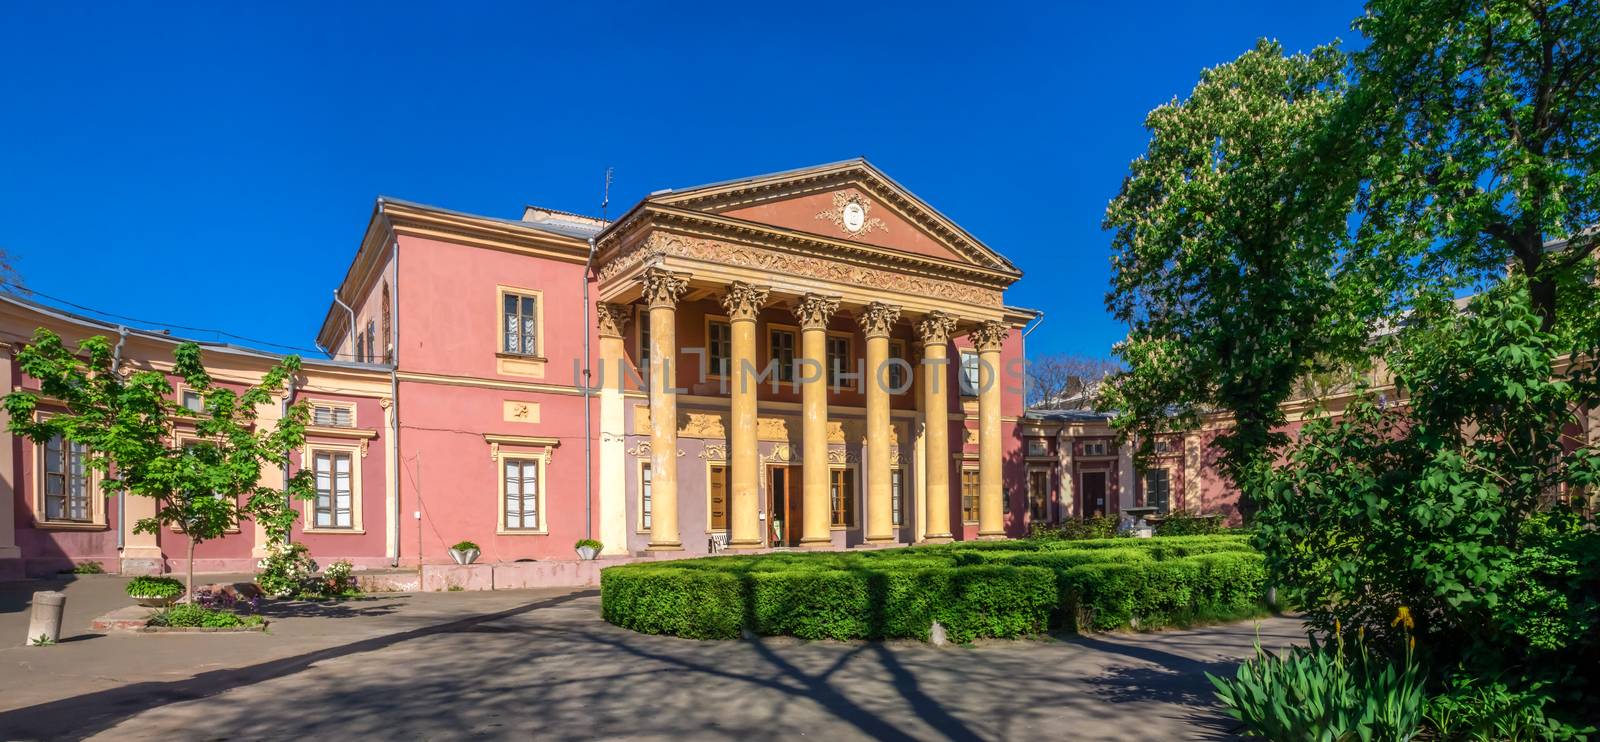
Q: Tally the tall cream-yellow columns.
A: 6